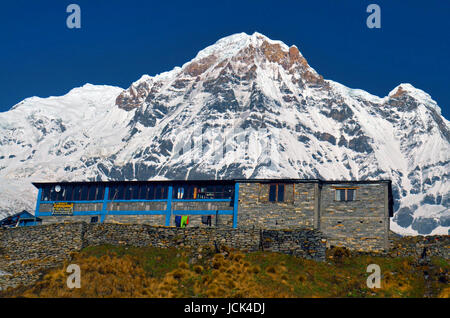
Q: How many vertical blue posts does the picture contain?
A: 4